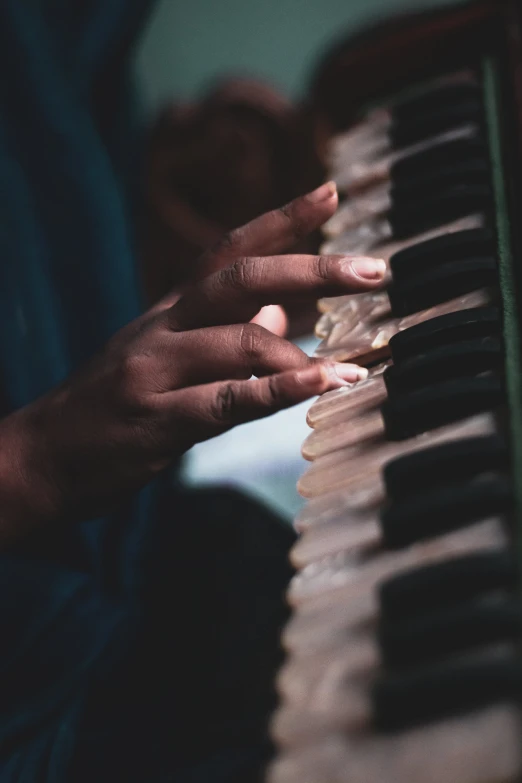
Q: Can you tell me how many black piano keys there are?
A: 15